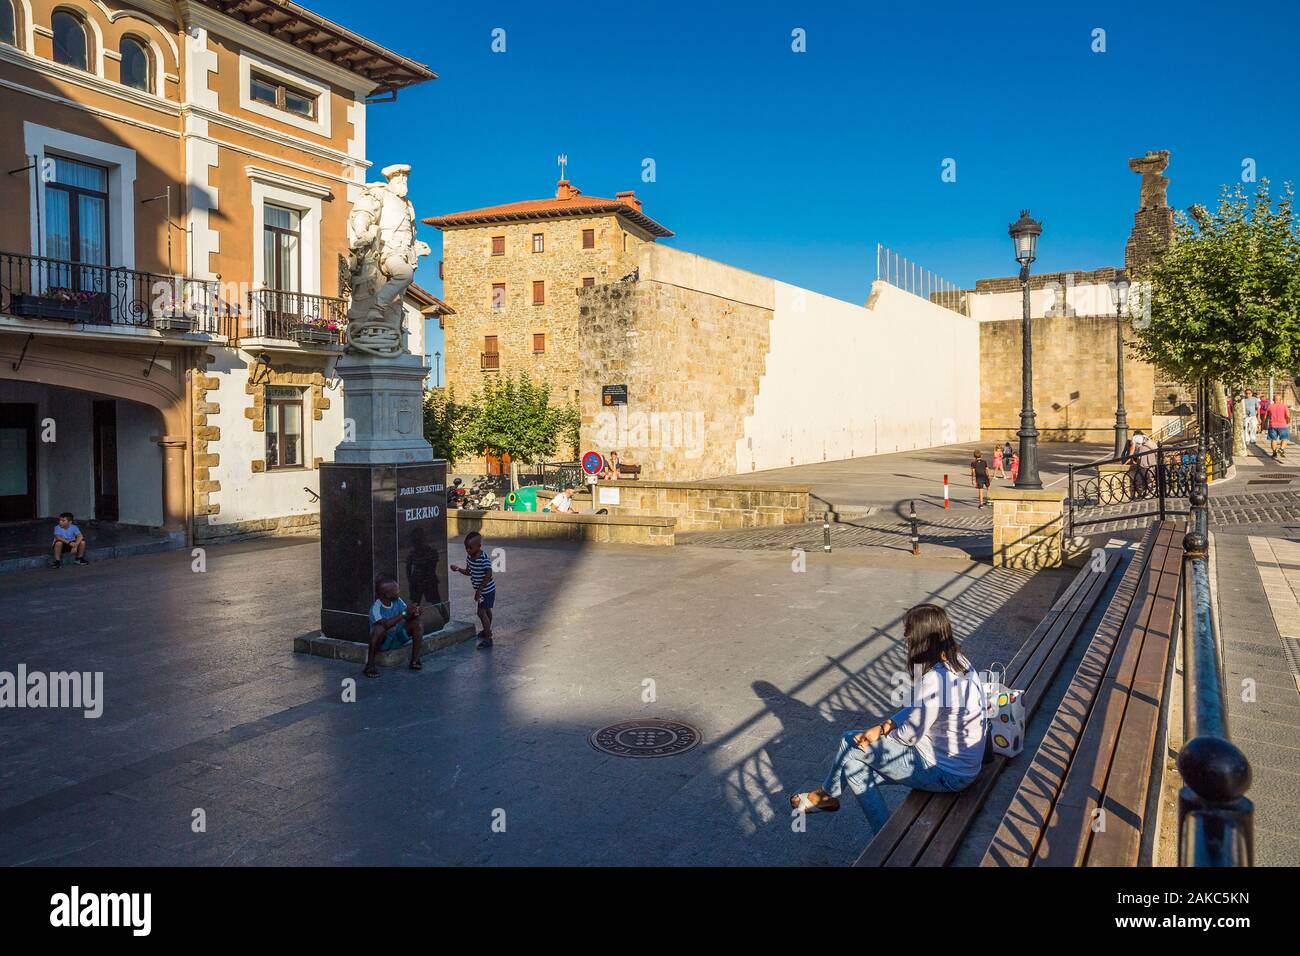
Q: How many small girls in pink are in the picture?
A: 2